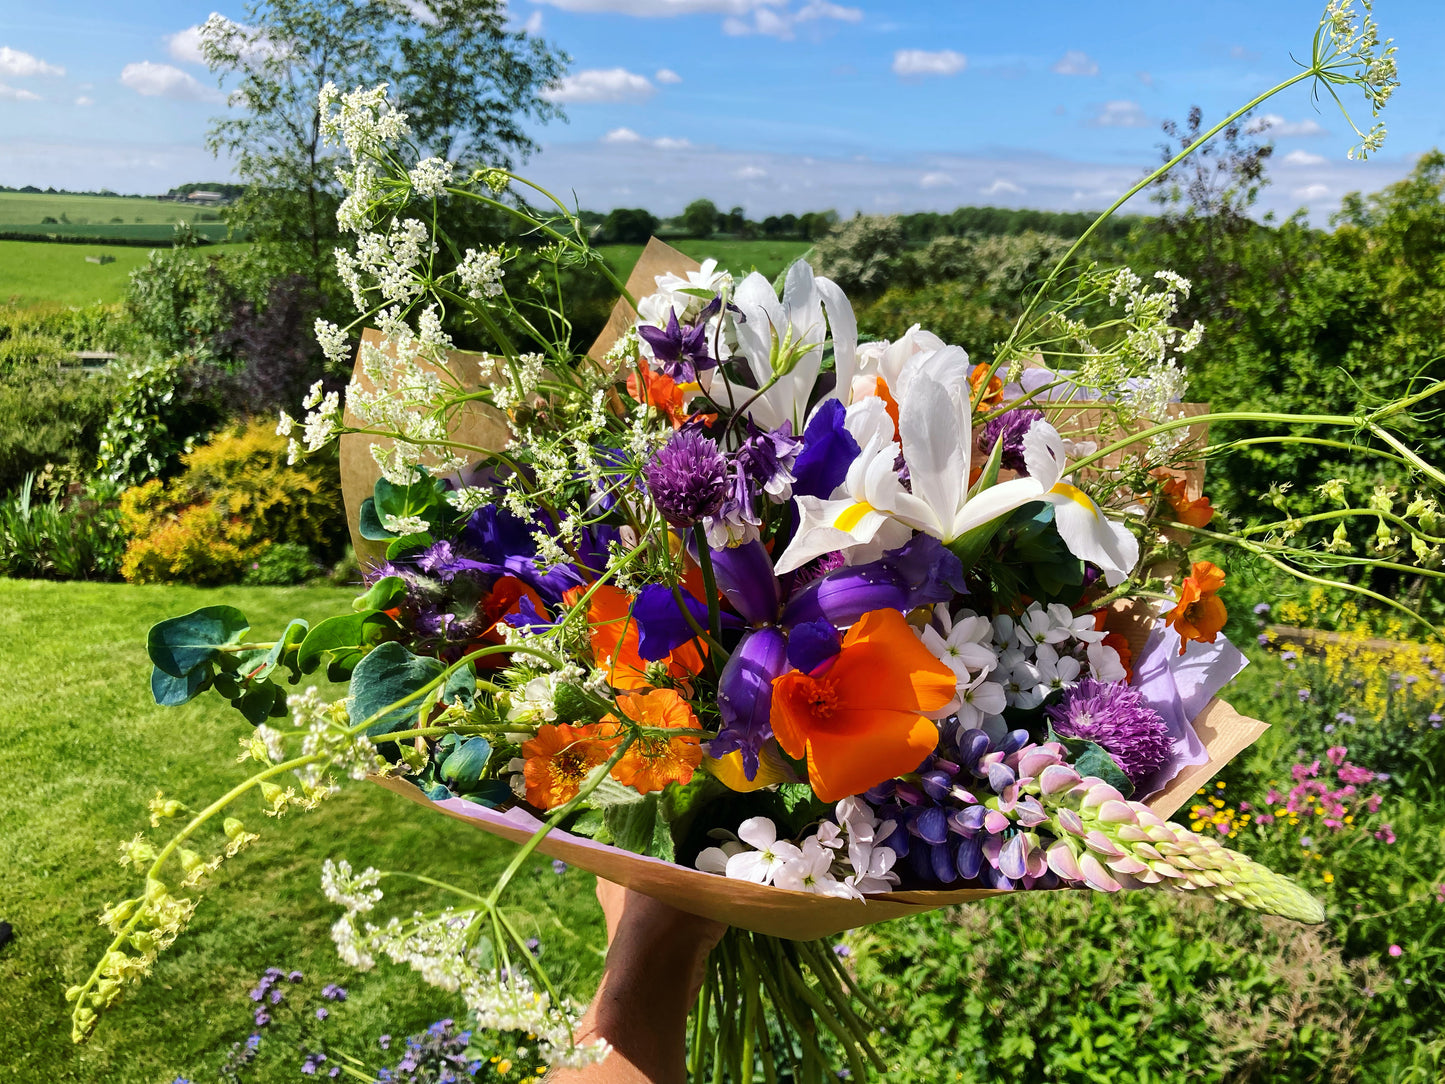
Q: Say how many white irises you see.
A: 2